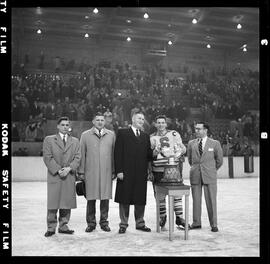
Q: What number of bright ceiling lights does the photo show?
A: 10